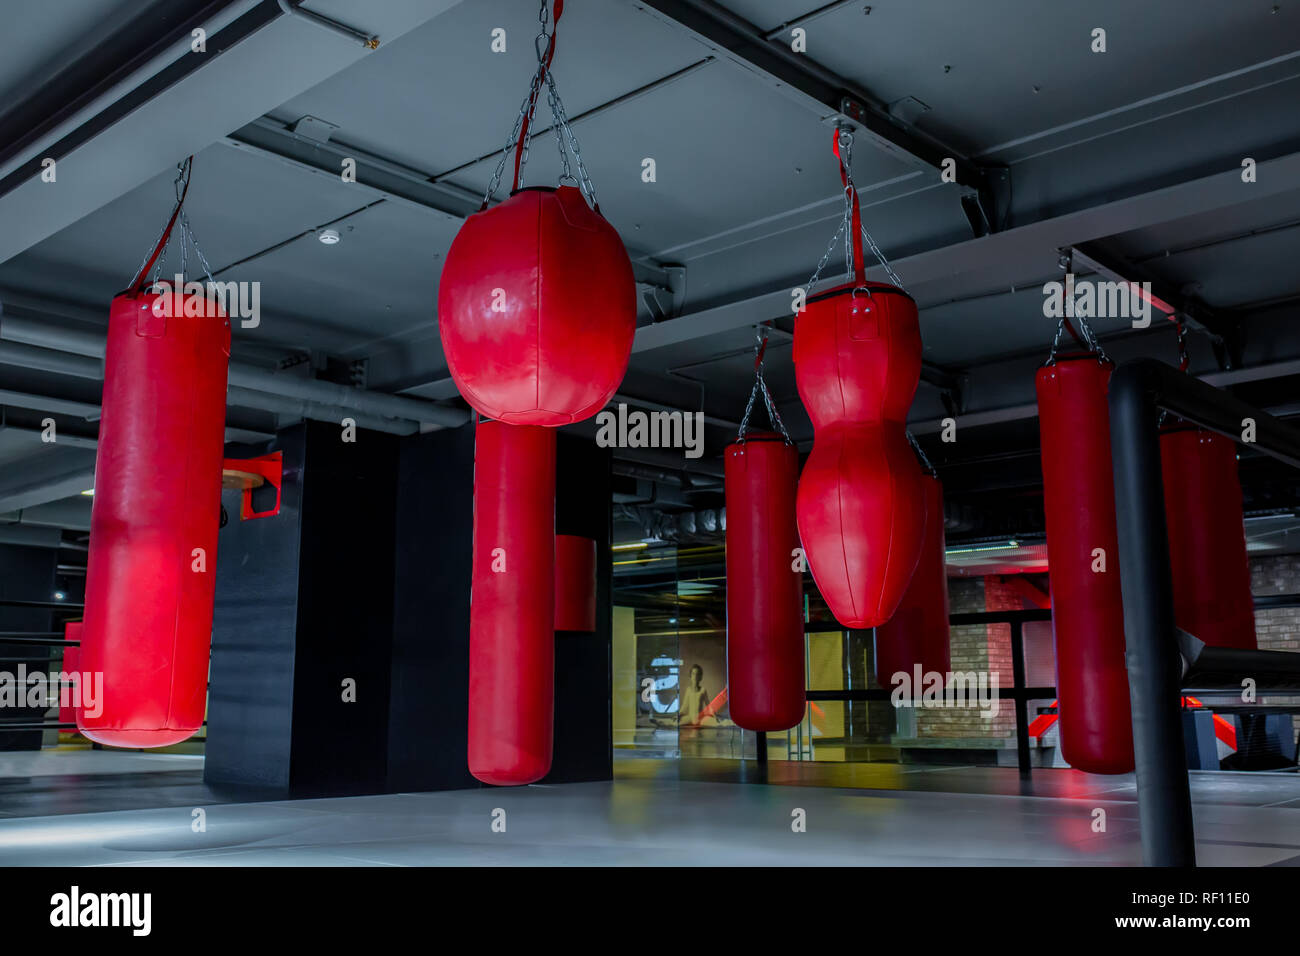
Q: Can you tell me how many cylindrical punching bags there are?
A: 6